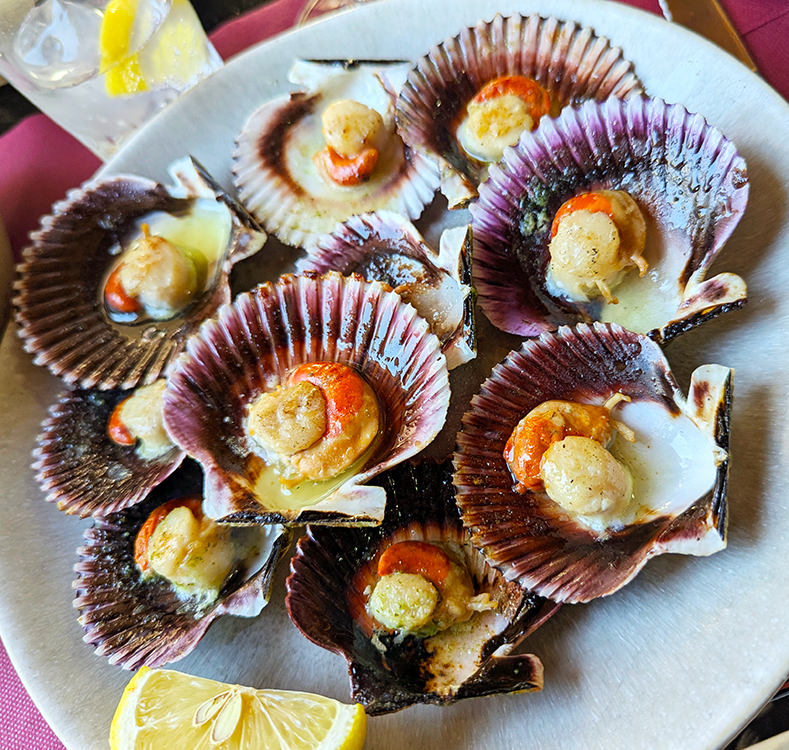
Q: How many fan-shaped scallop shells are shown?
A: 10